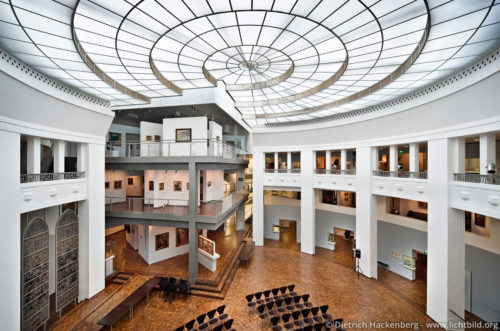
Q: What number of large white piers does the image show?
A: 6